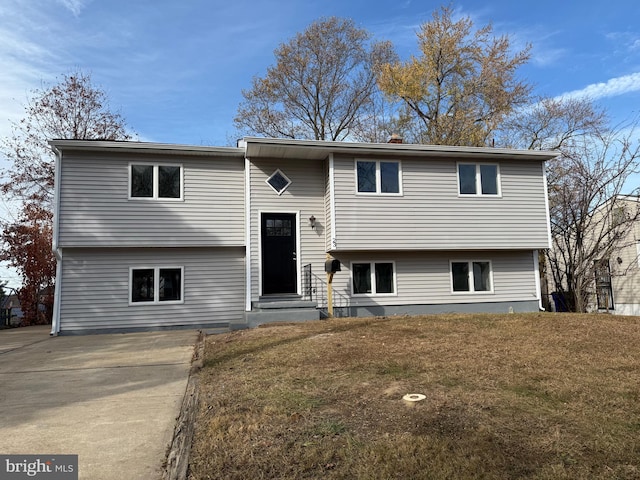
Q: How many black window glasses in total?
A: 13